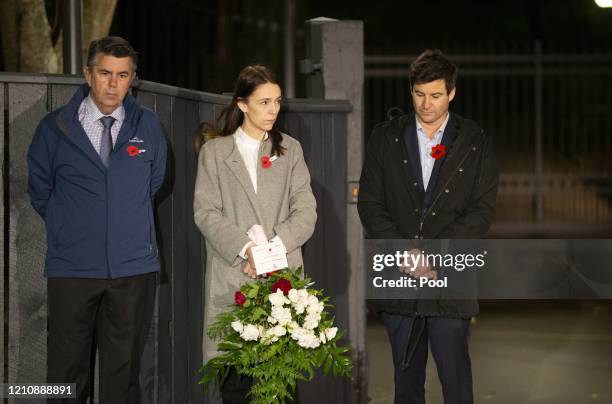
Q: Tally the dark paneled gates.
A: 1